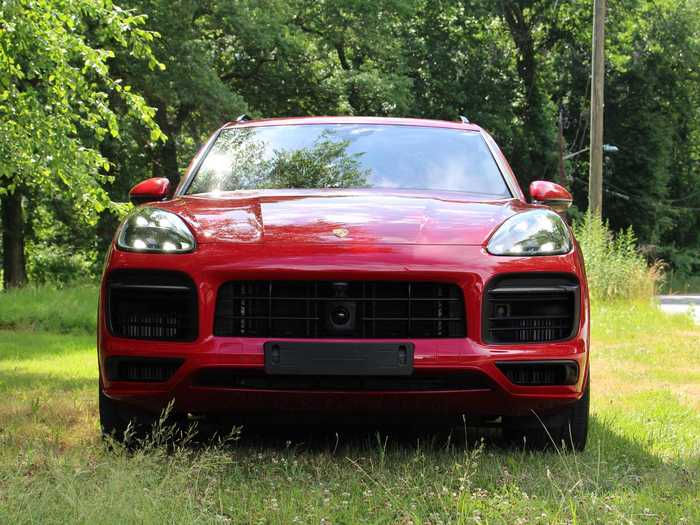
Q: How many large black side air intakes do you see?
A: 2